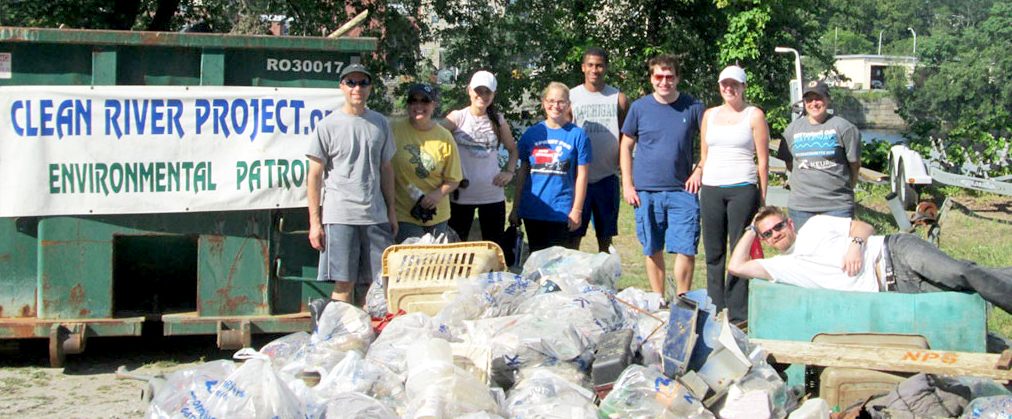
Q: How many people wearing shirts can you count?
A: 9